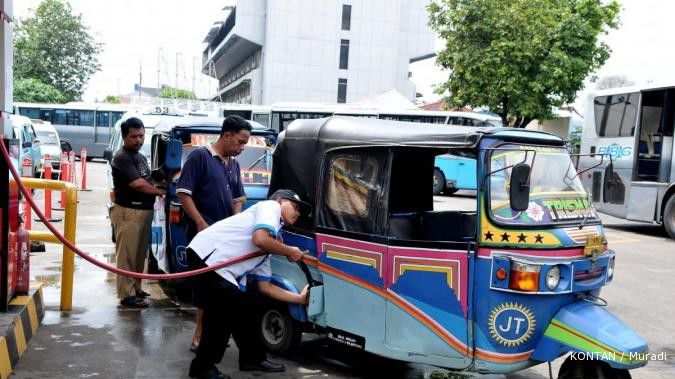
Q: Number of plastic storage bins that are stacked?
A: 0